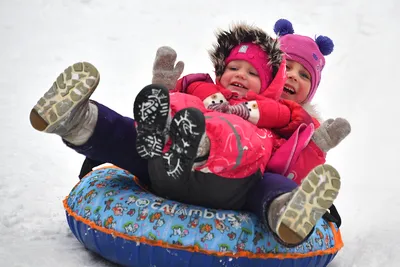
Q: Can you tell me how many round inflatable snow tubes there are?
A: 1